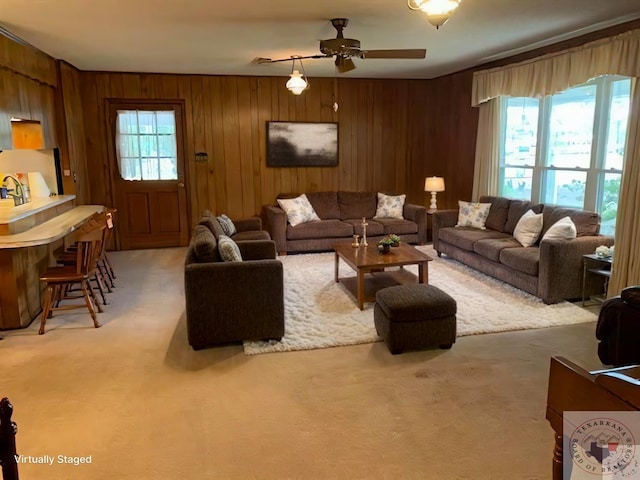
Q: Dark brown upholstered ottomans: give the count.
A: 1